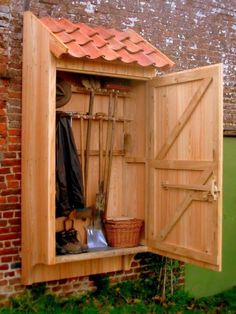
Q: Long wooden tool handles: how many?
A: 5